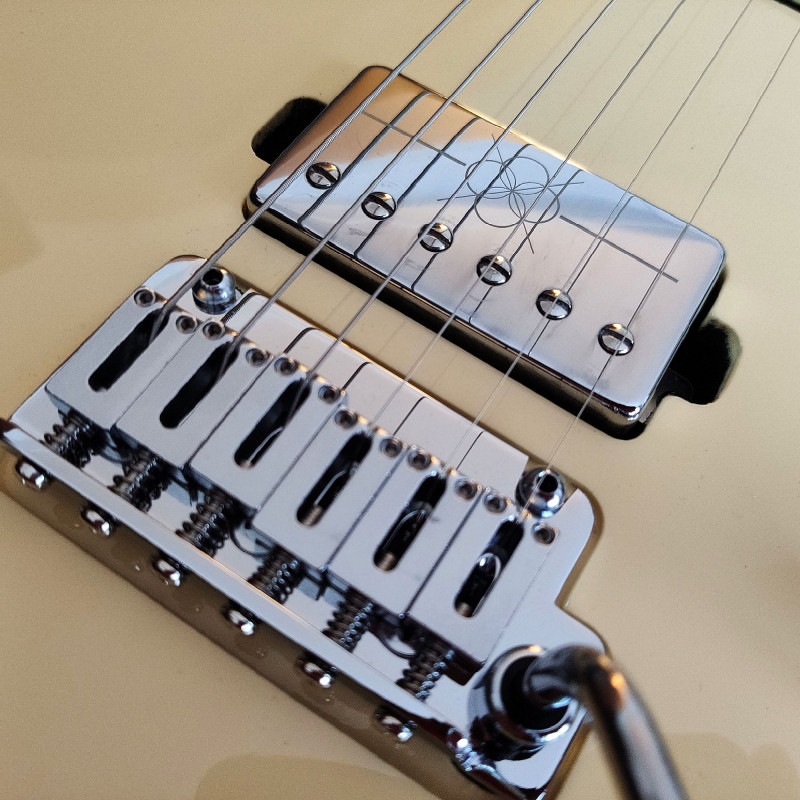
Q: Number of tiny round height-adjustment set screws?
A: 12